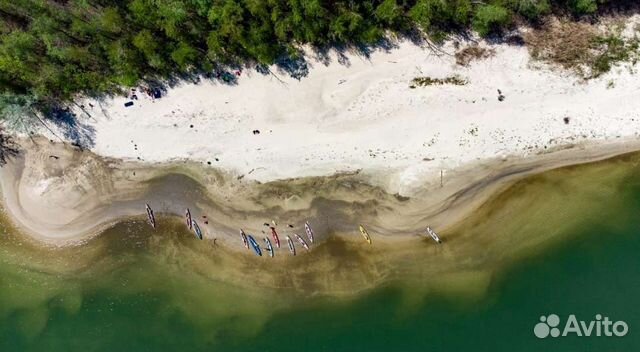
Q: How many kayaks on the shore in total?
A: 12